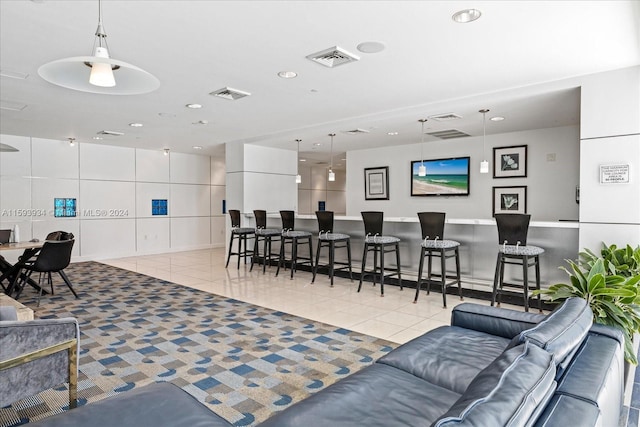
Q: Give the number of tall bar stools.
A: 7